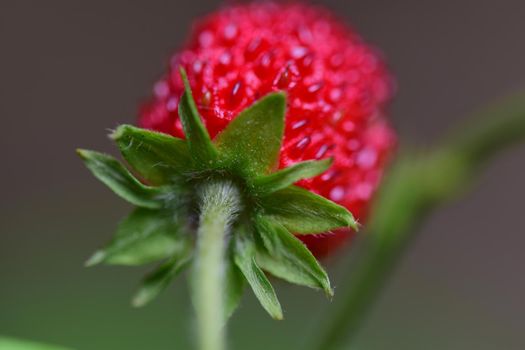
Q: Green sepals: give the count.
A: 11